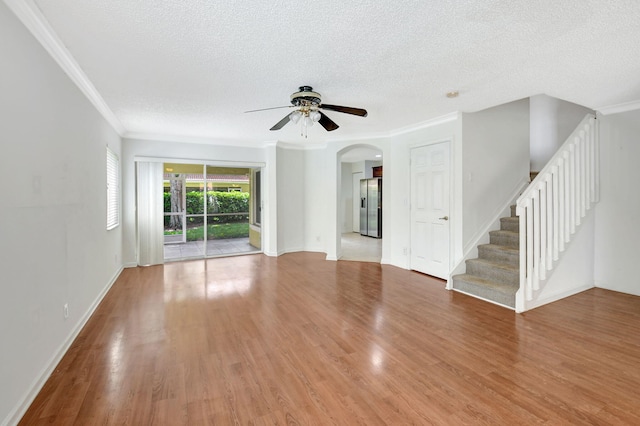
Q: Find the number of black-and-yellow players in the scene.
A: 0